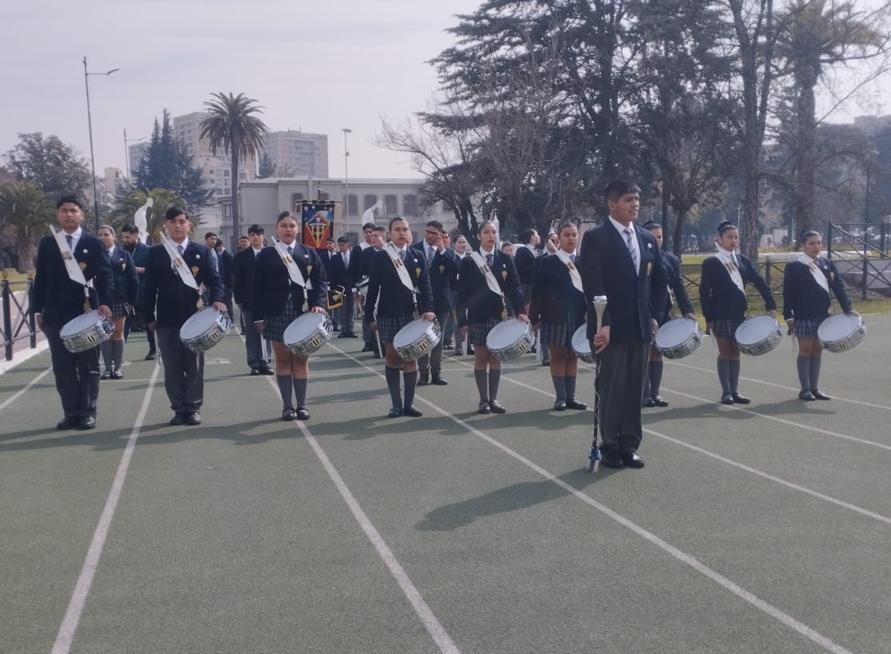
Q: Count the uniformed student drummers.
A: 9